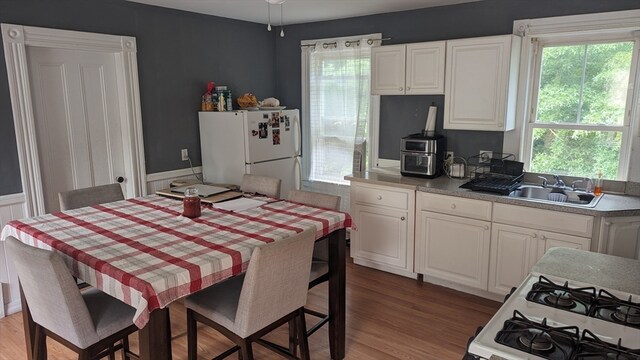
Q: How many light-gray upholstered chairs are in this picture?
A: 5